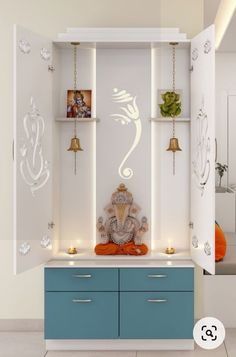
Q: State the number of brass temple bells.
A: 2